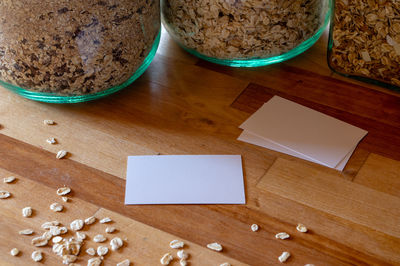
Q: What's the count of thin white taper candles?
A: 0